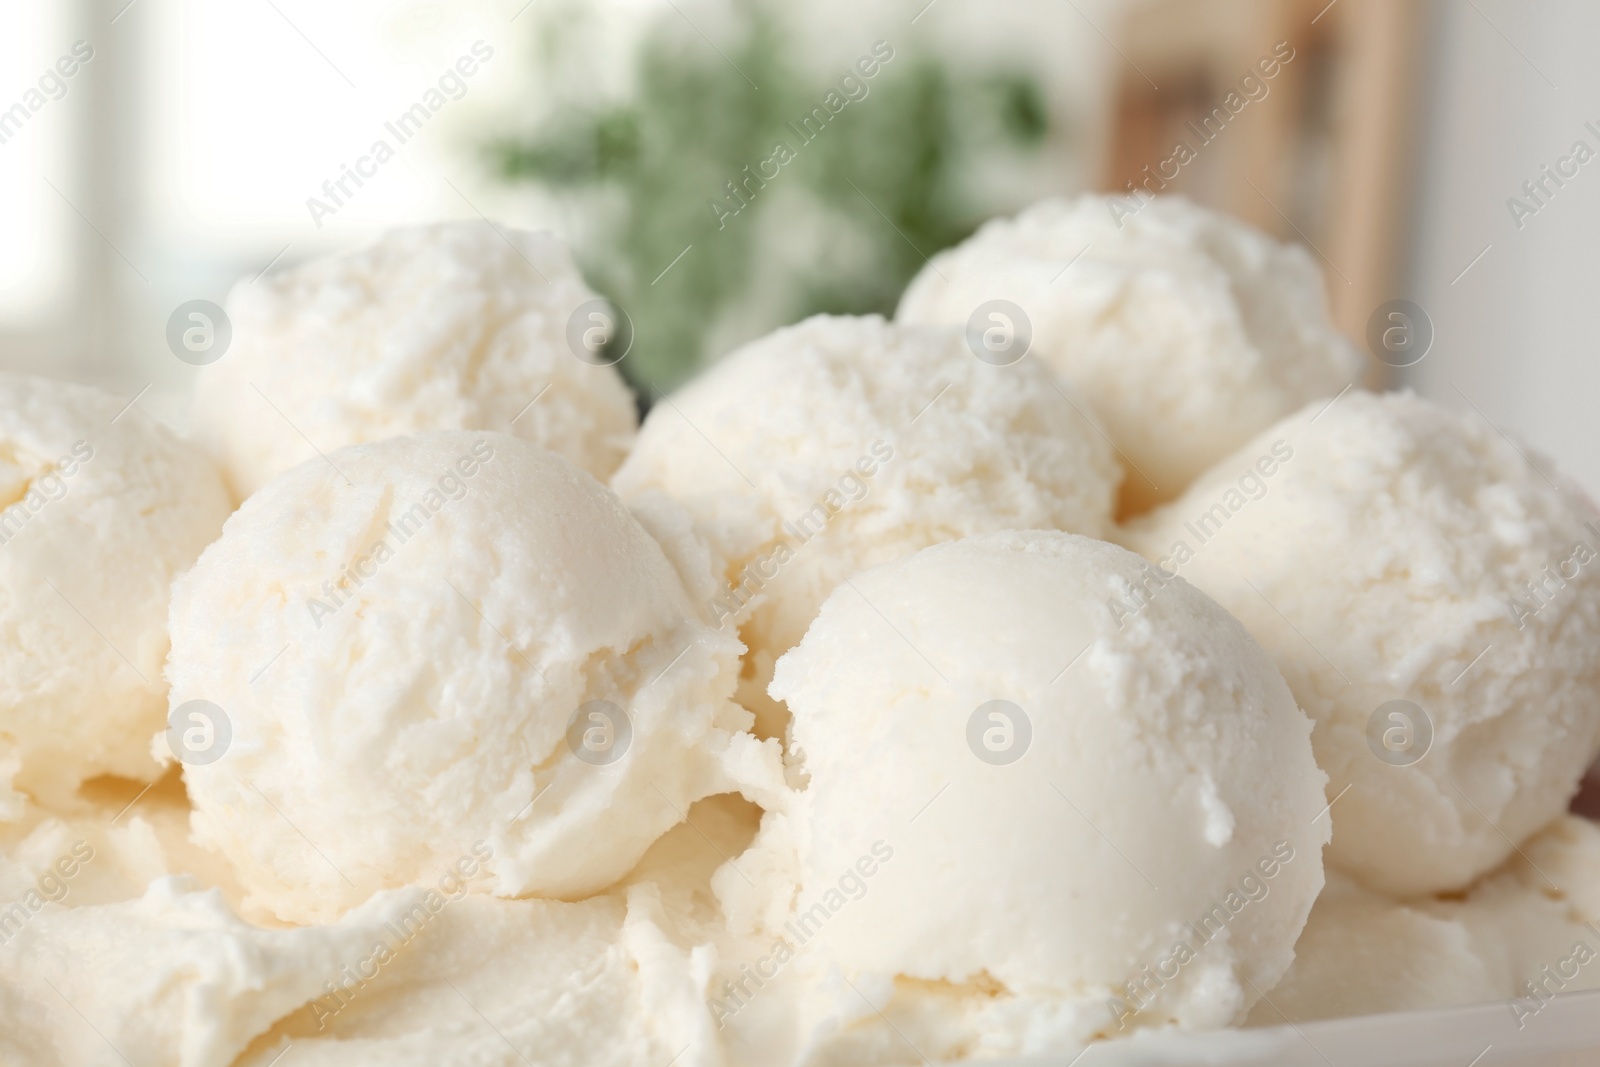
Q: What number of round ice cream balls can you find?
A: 7